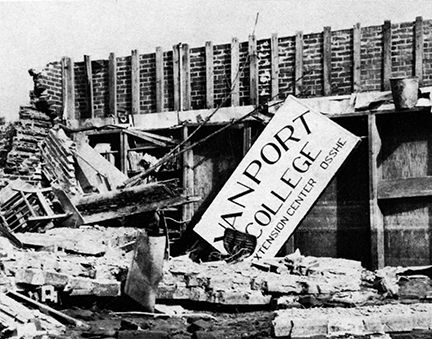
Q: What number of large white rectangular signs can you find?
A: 1